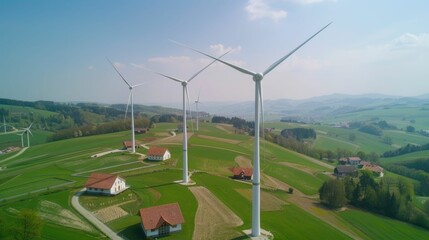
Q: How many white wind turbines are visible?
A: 7